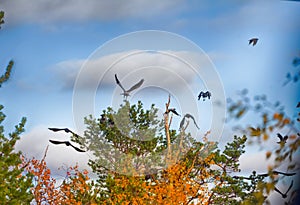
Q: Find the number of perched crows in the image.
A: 0